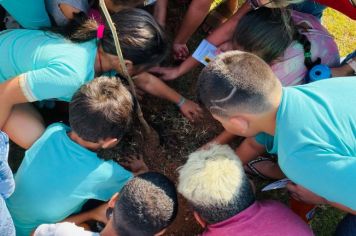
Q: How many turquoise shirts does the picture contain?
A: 4